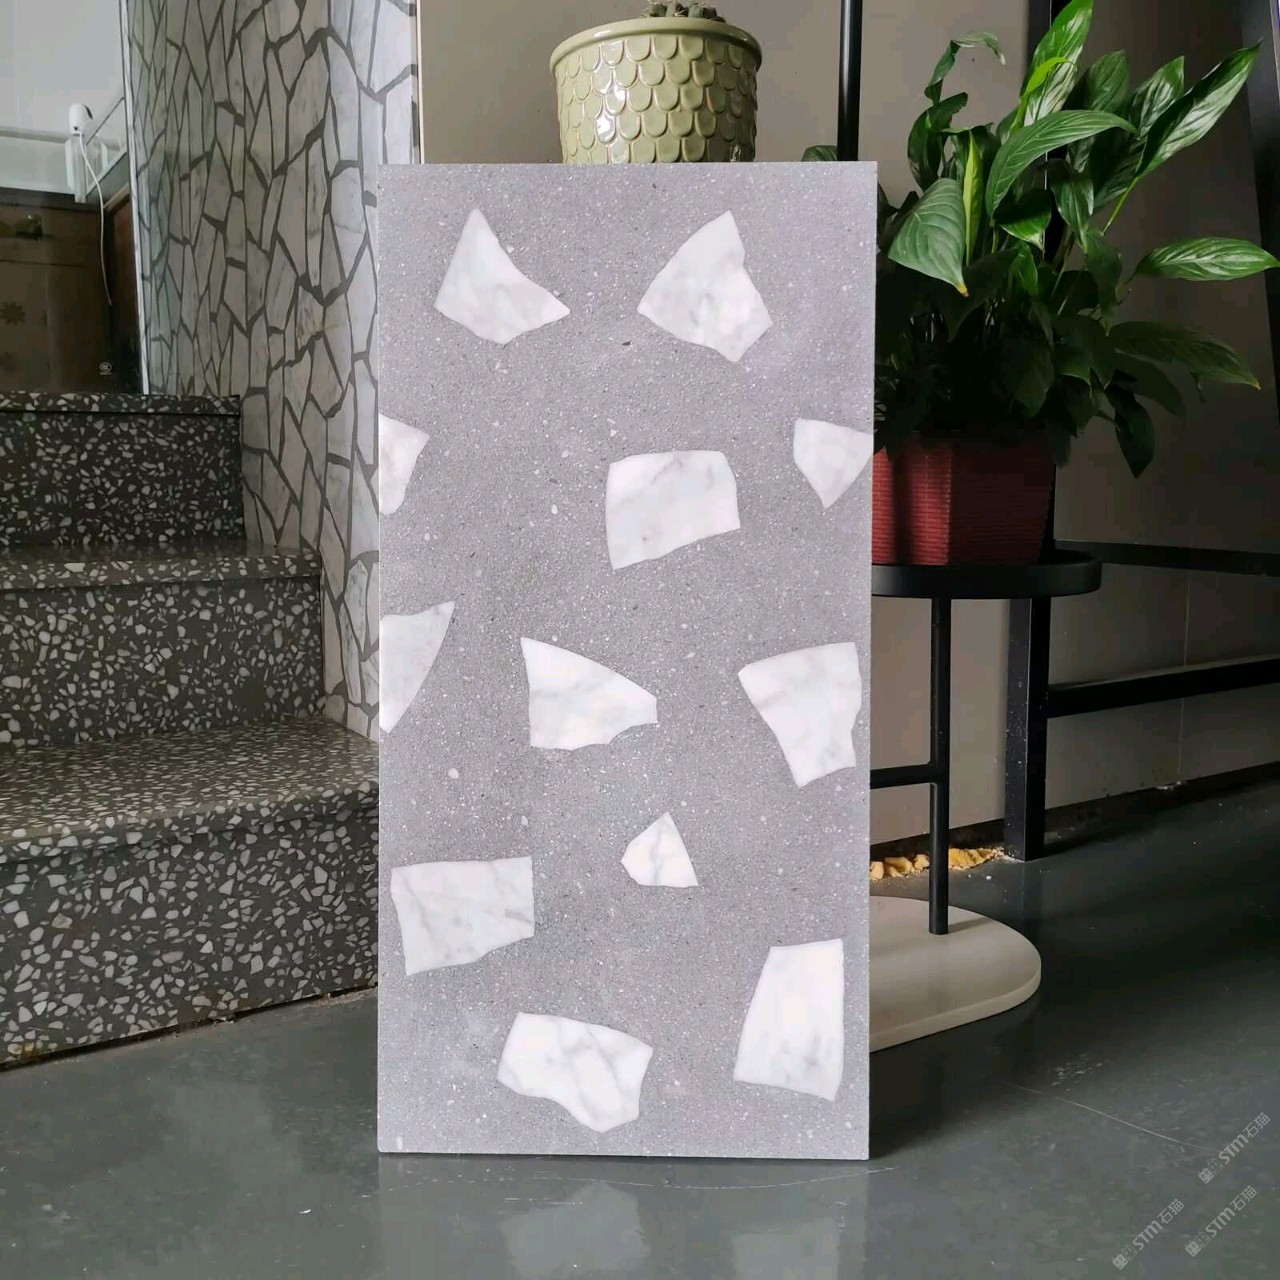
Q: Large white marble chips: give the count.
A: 12